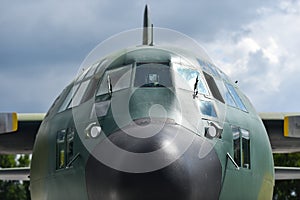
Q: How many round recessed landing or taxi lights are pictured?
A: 2